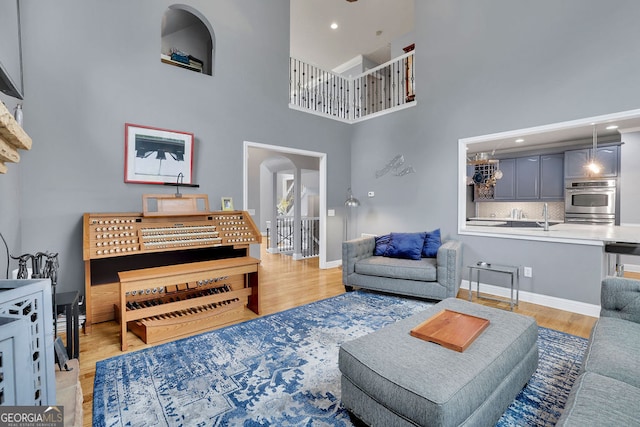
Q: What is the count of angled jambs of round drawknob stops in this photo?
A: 2